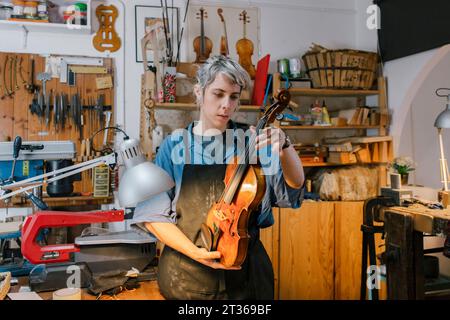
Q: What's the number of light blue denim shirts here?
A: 1